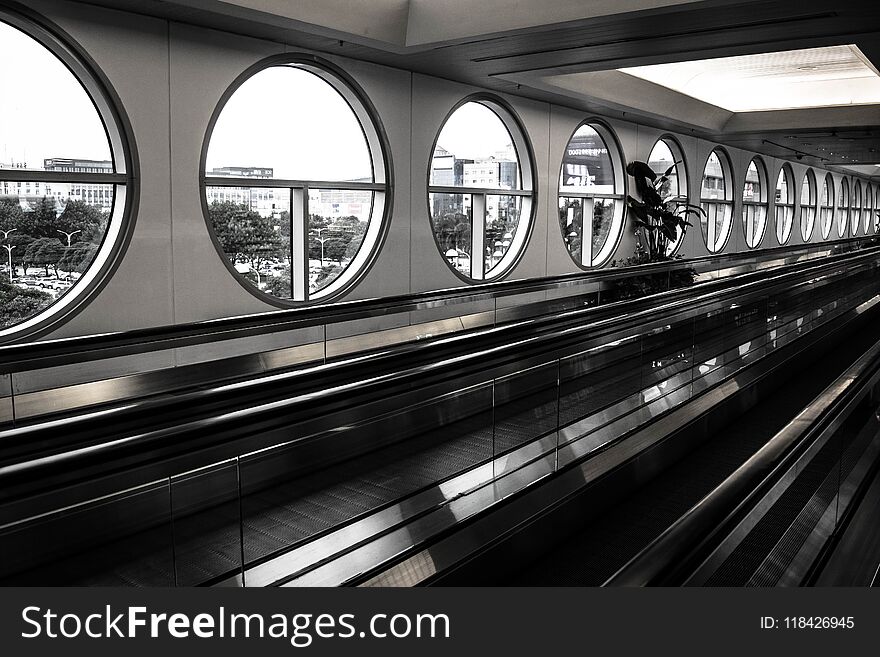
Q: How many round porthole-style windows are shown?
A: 14